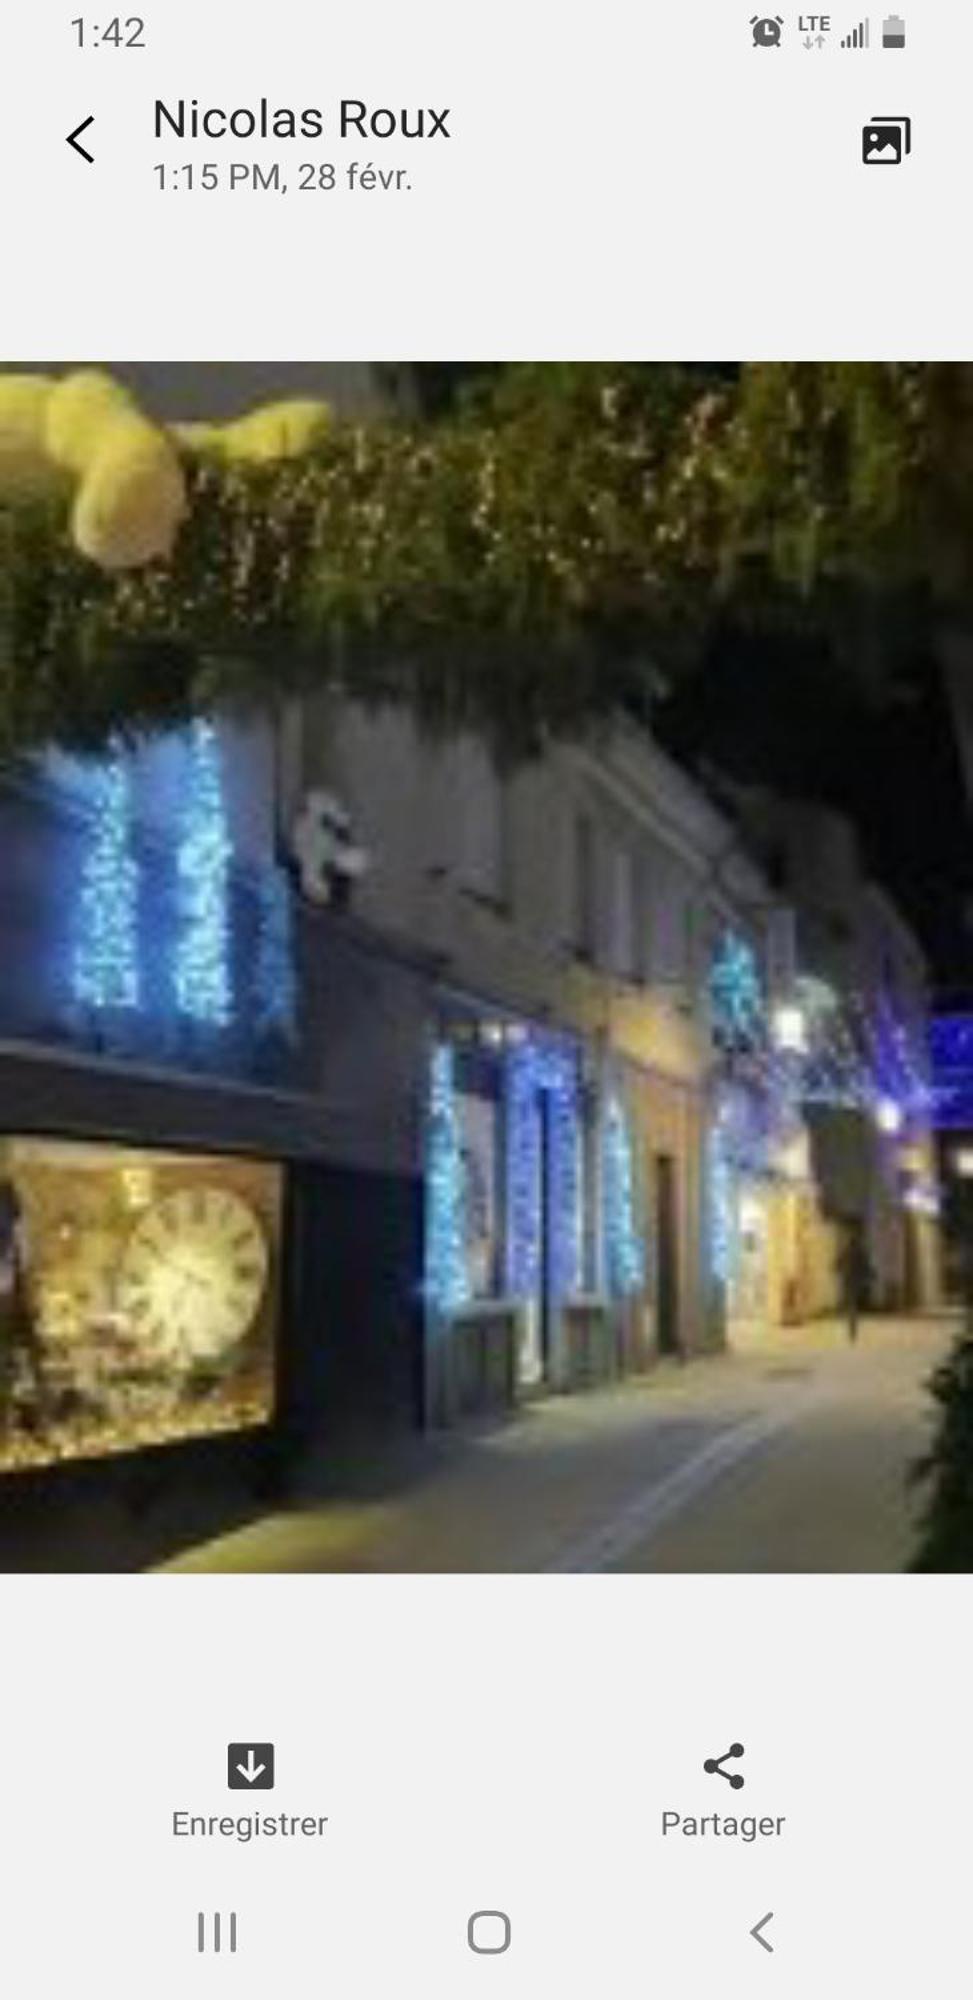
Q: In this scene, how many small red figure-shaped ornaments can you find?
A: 0